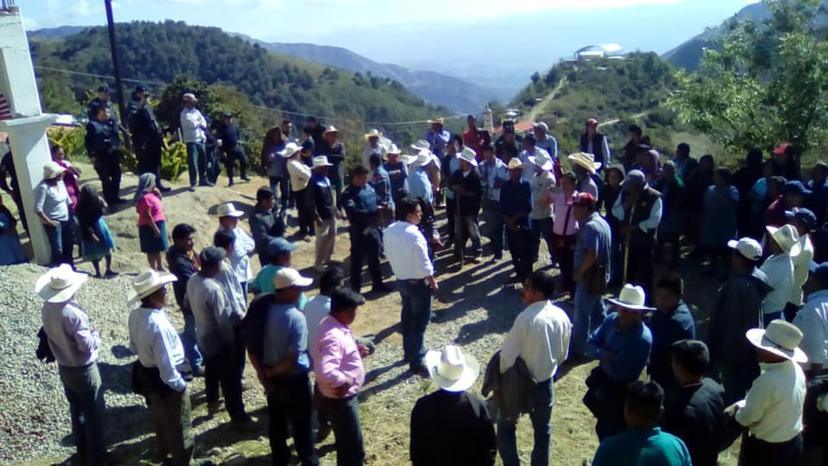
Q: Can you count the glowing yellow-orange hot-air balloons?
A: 0